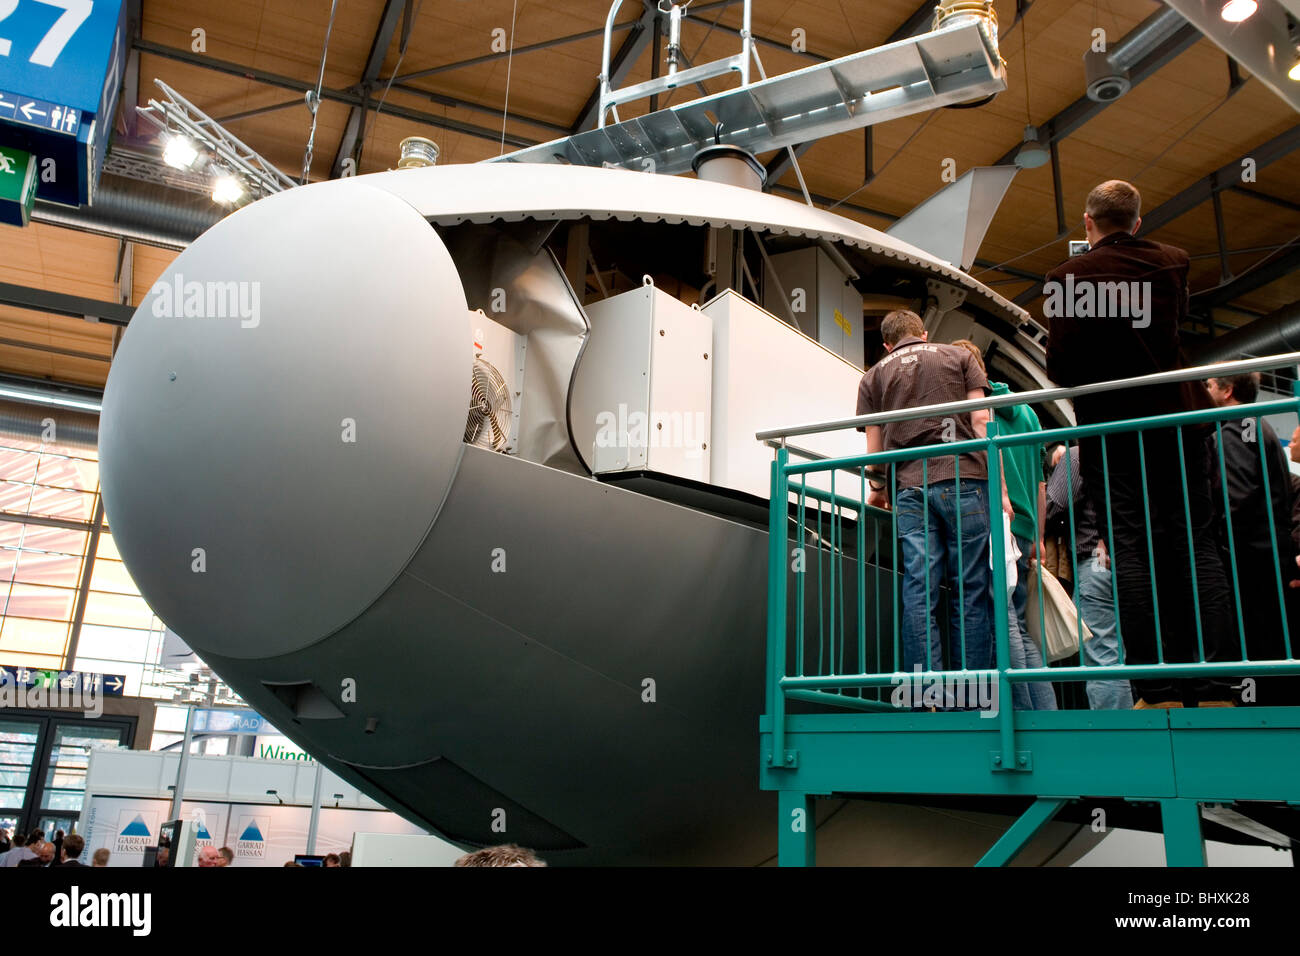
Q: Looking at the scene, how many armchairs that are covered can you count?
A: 0